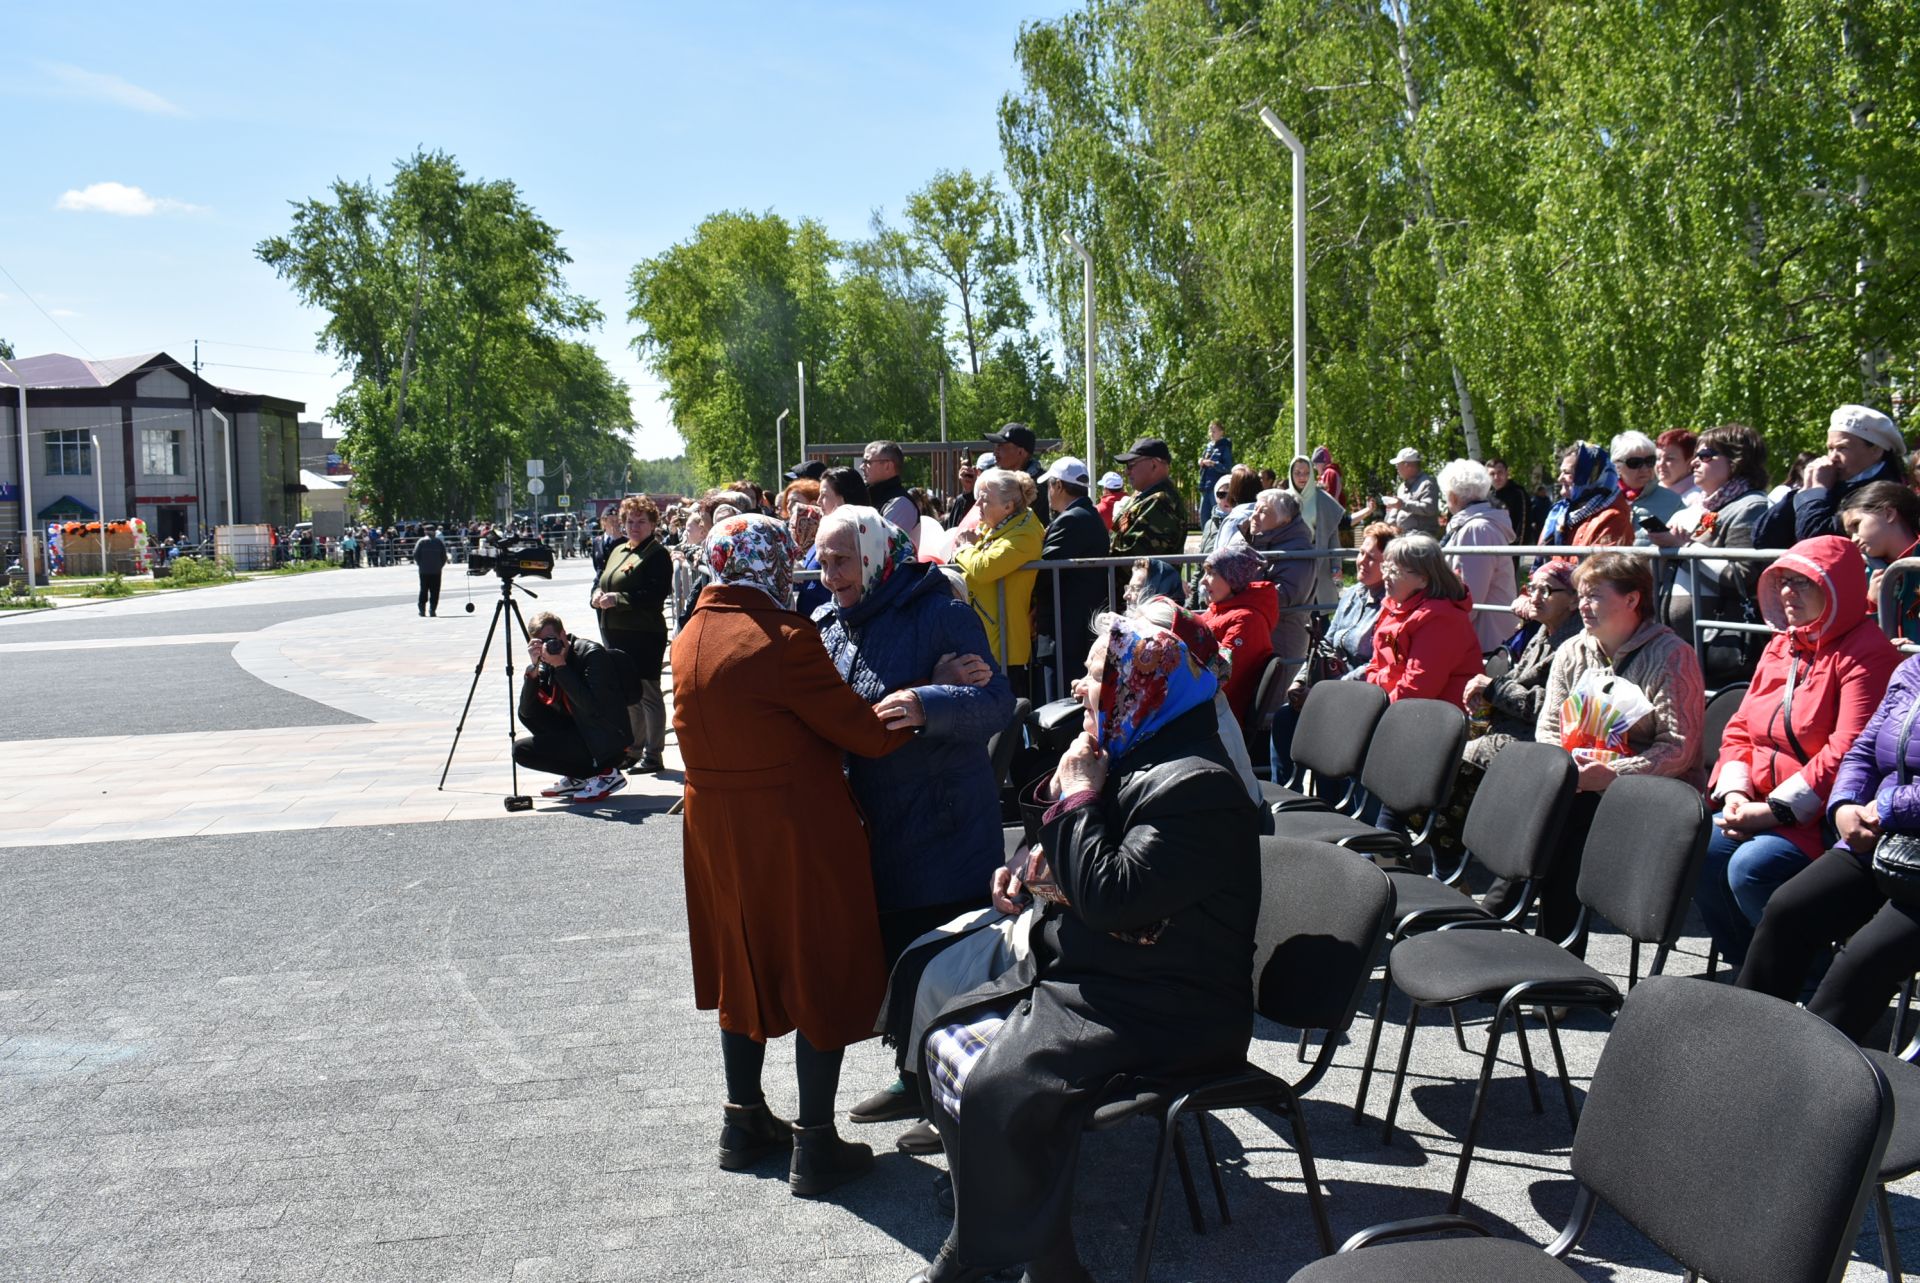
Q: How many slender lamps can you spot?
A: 7